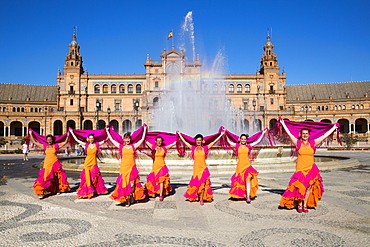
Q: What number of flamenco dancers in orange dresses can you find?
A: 7